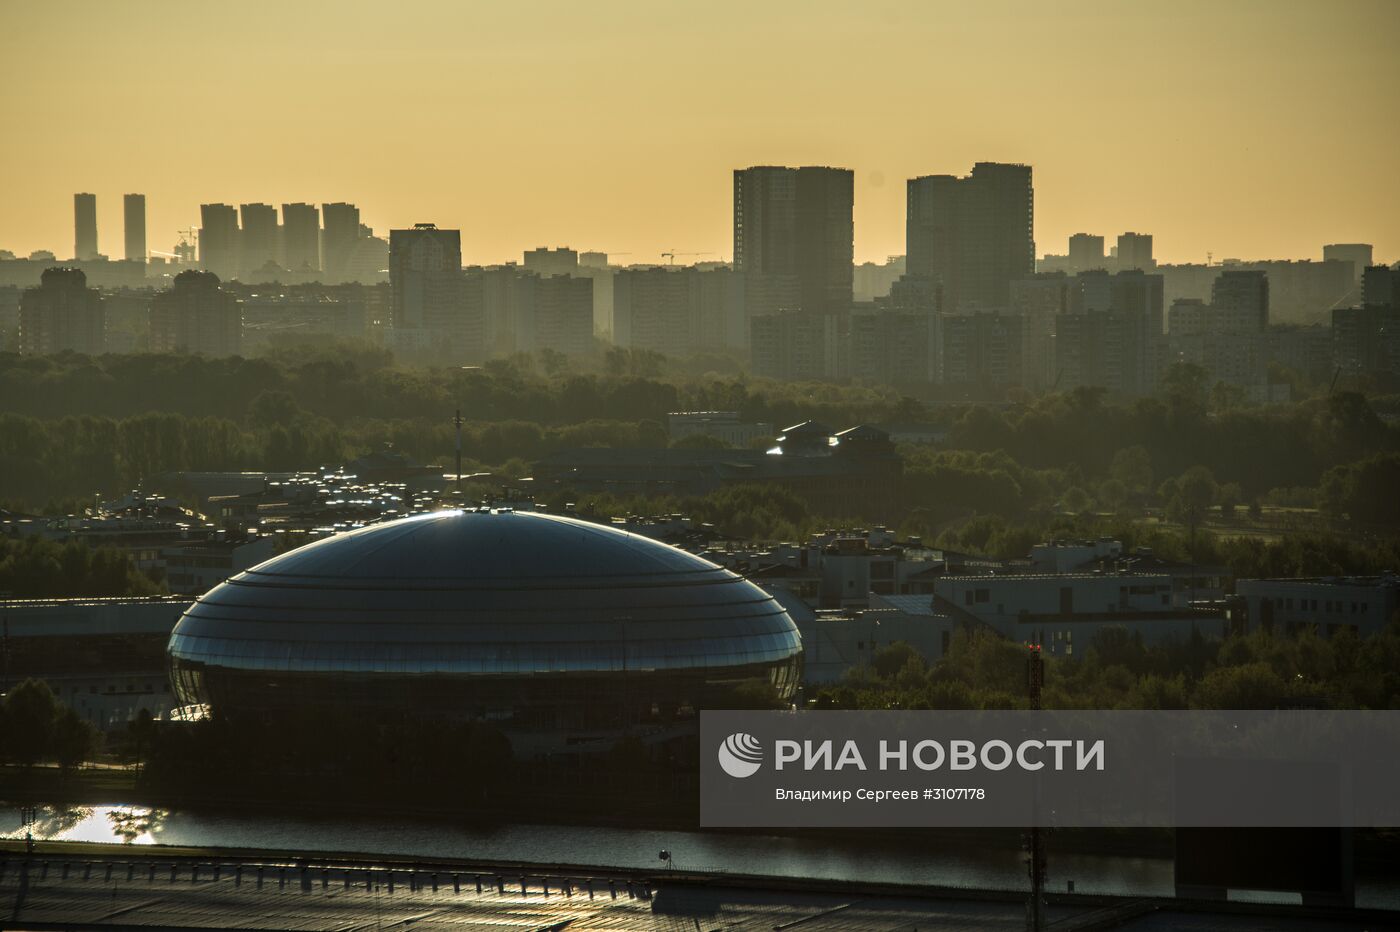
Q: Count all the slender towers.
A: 2